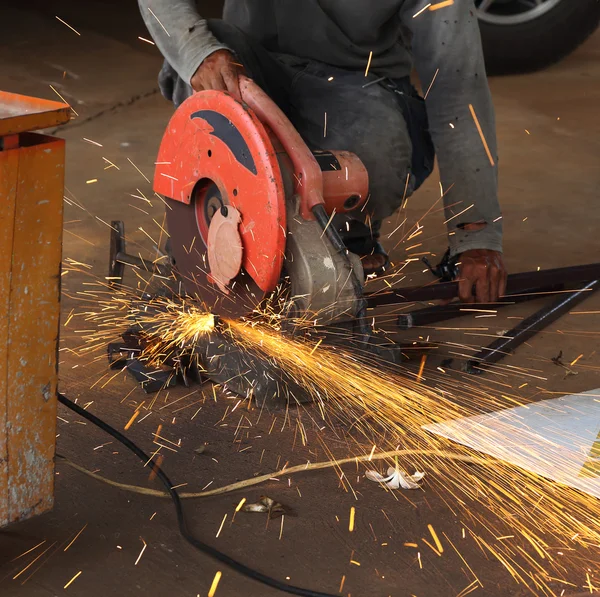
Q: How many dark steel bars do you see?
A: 3